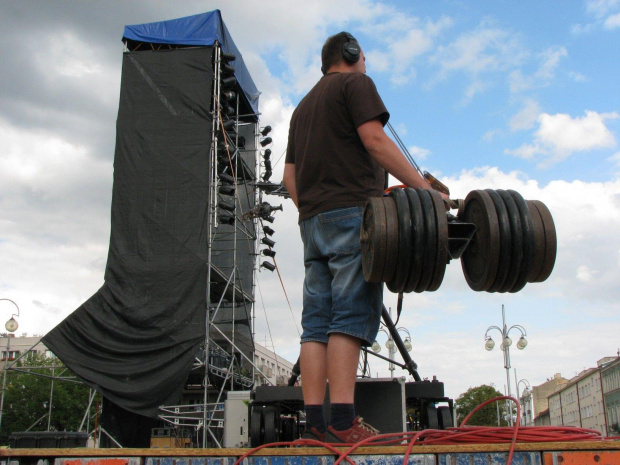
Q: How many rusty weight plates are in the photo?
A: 6